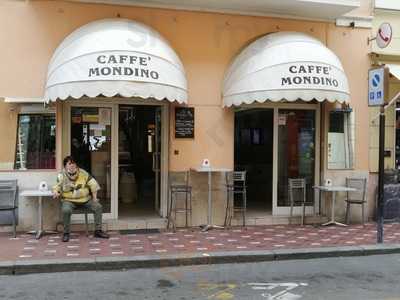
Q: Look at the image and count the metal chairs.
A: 6